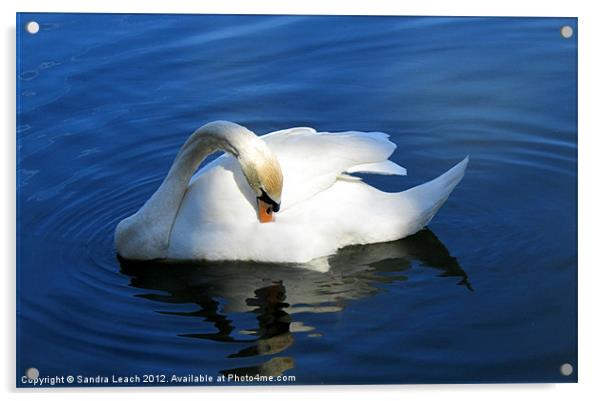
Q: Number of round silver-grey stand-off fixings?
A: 4